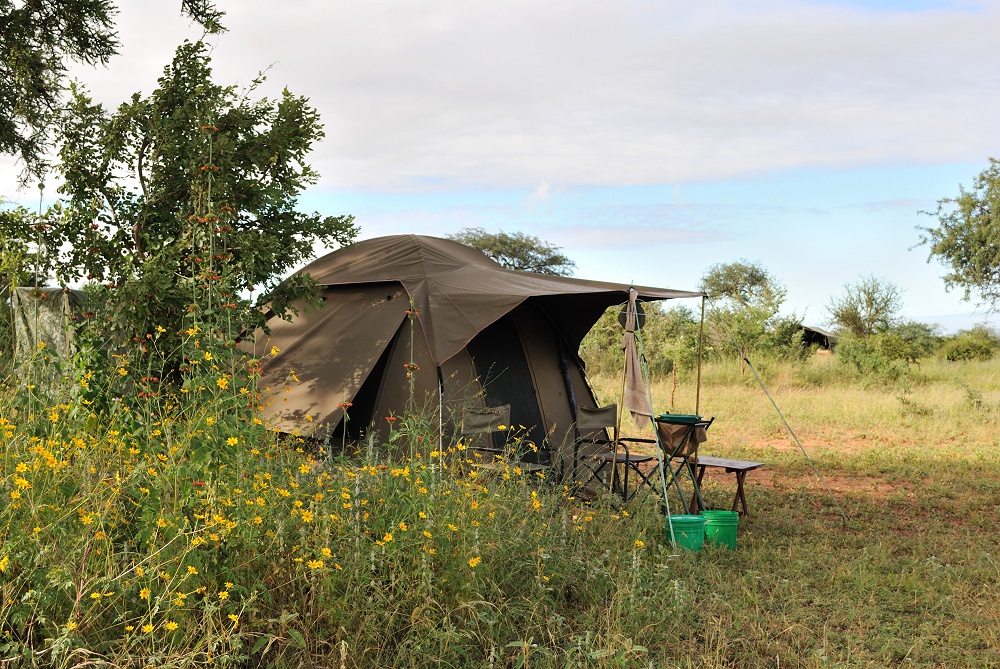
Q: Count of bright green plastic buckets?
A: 2